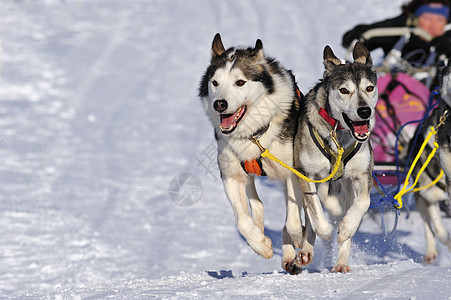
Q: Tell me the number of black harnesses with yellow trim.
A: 1